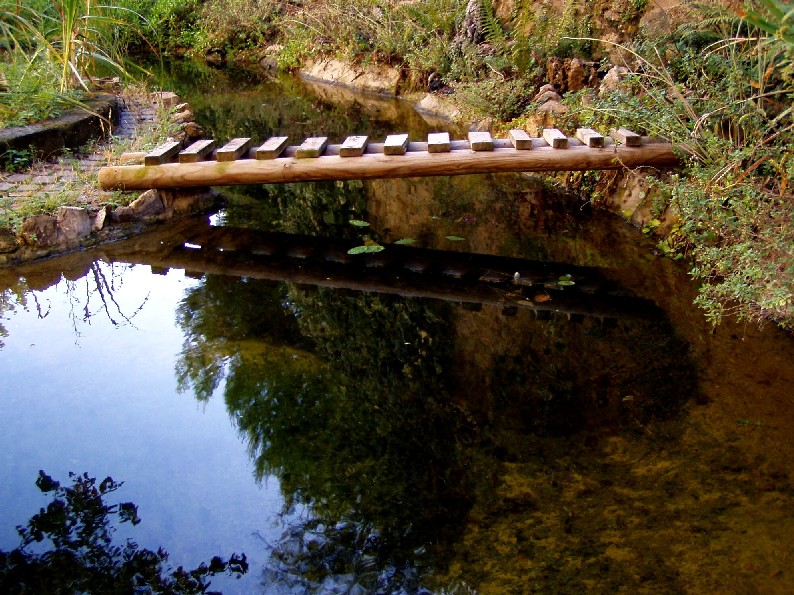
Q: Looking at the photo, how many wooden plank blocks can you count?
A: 13